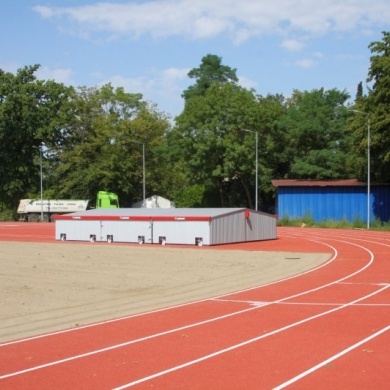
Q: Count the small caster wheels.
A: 6